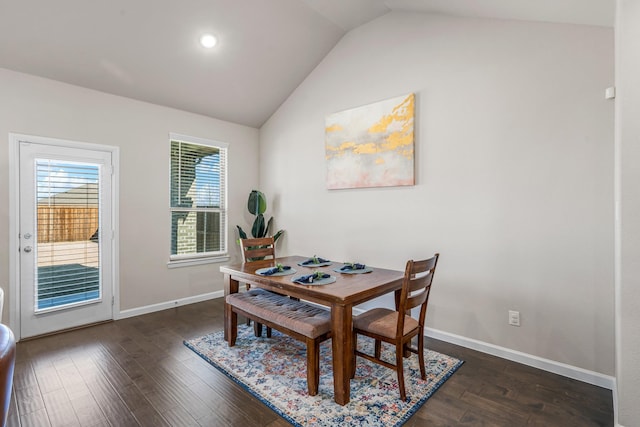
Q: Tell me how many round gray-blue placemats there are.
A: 4